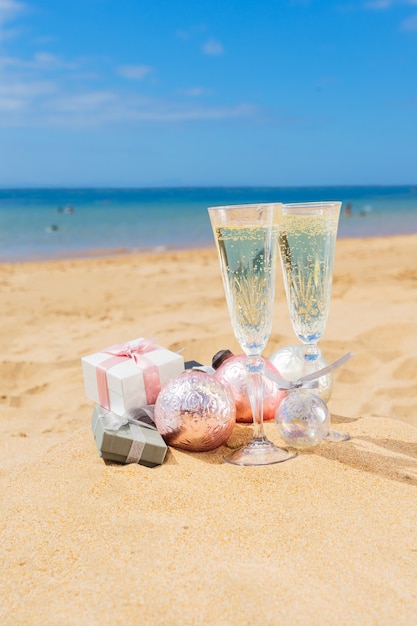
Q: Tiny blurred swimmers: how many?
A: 5